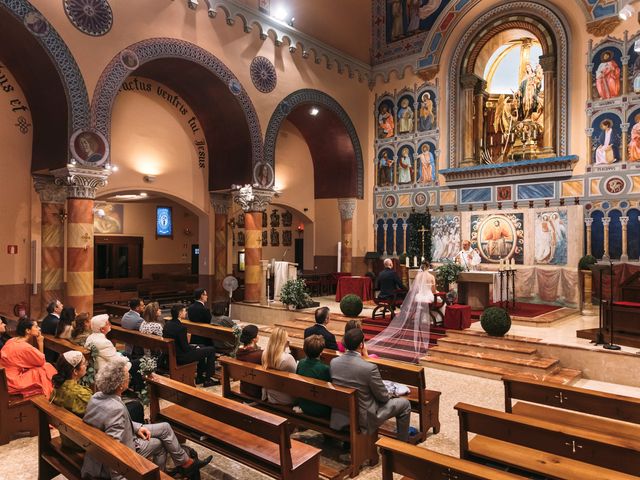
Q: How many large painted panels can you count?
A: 3